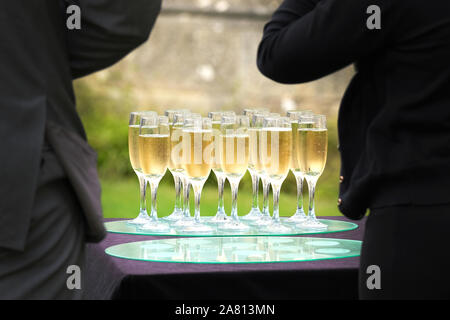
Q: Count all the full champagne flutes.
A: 12